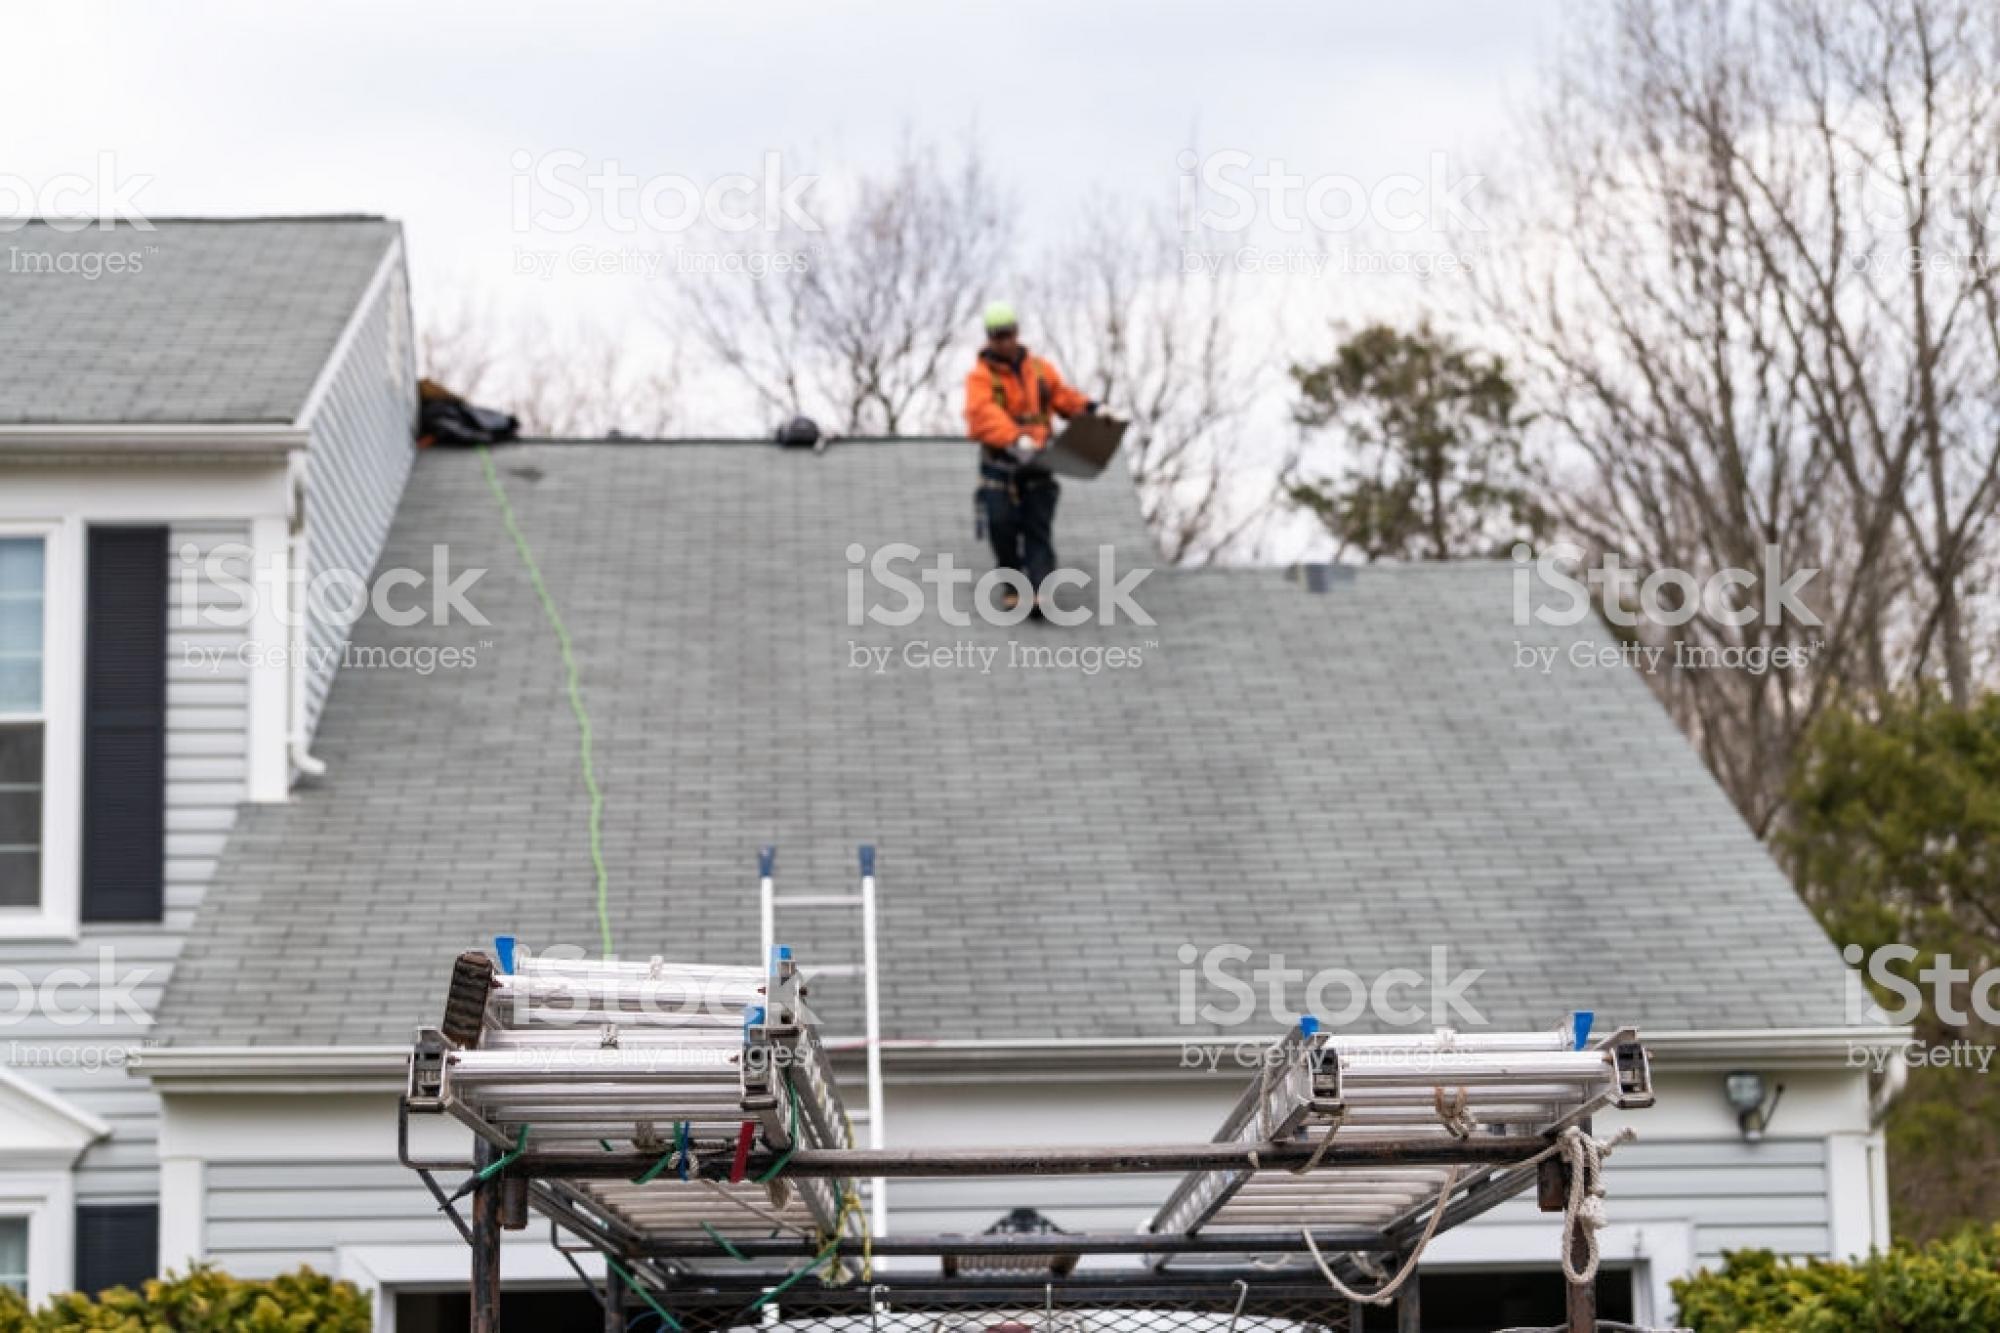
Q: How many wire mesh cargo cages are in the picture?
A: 1